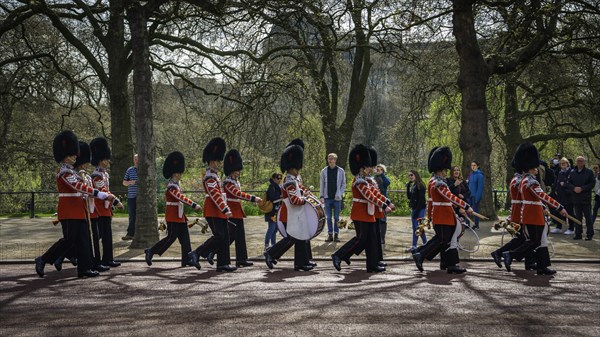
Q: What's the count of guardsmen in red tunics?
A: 14